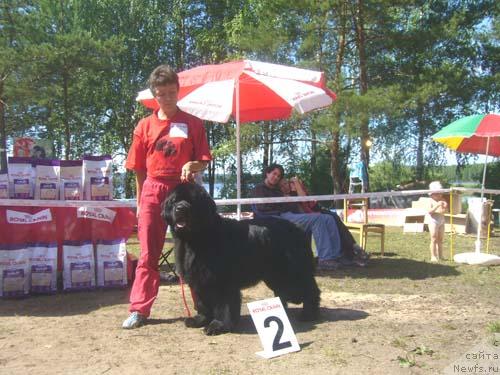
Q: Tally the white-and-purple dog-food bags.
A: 9